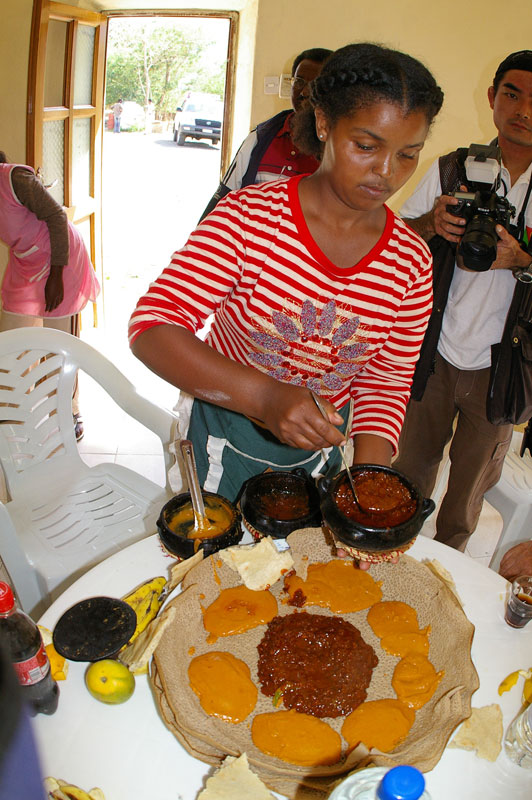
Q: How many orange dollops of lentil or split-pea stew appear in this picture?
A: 7